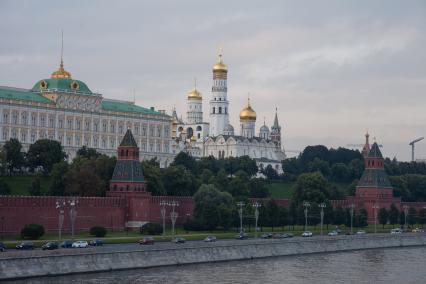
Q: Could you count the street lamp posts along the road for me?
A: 11